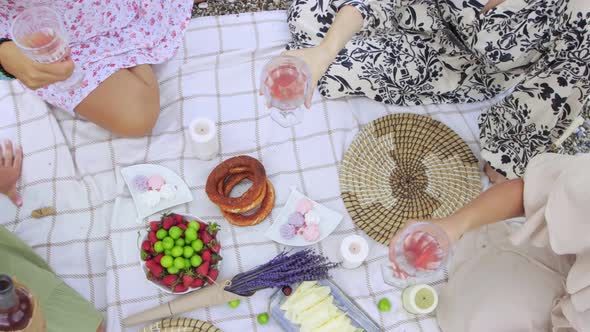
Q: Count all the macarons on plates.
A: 9